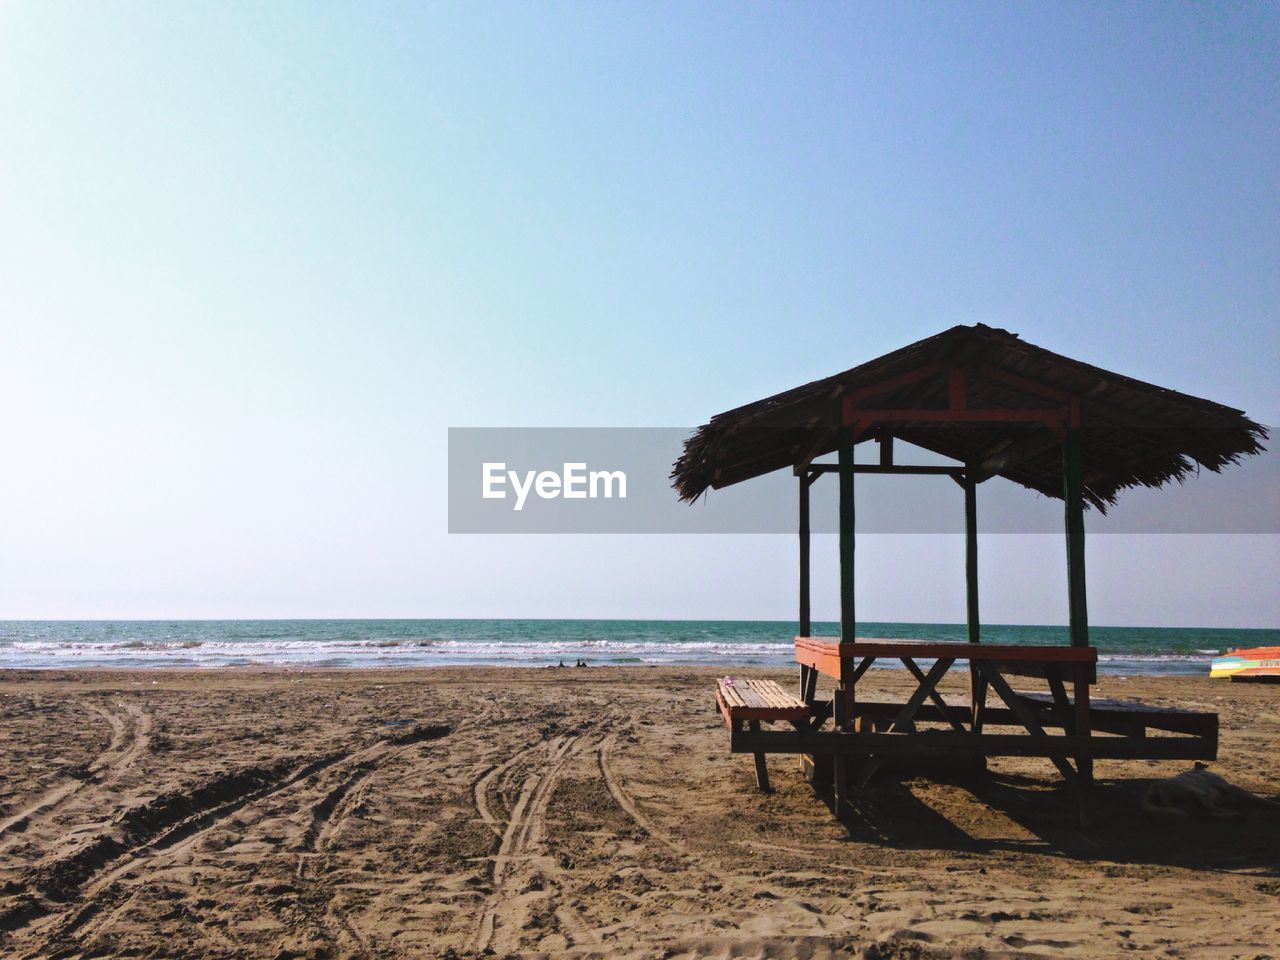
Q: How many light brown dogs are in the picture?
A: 1